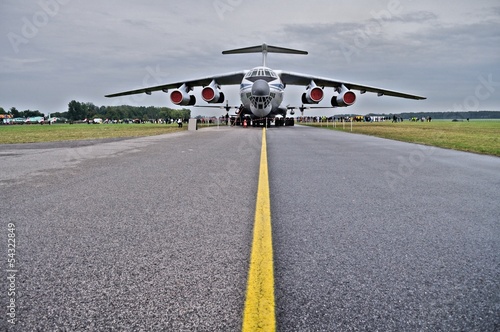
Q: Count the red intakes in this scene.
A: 4